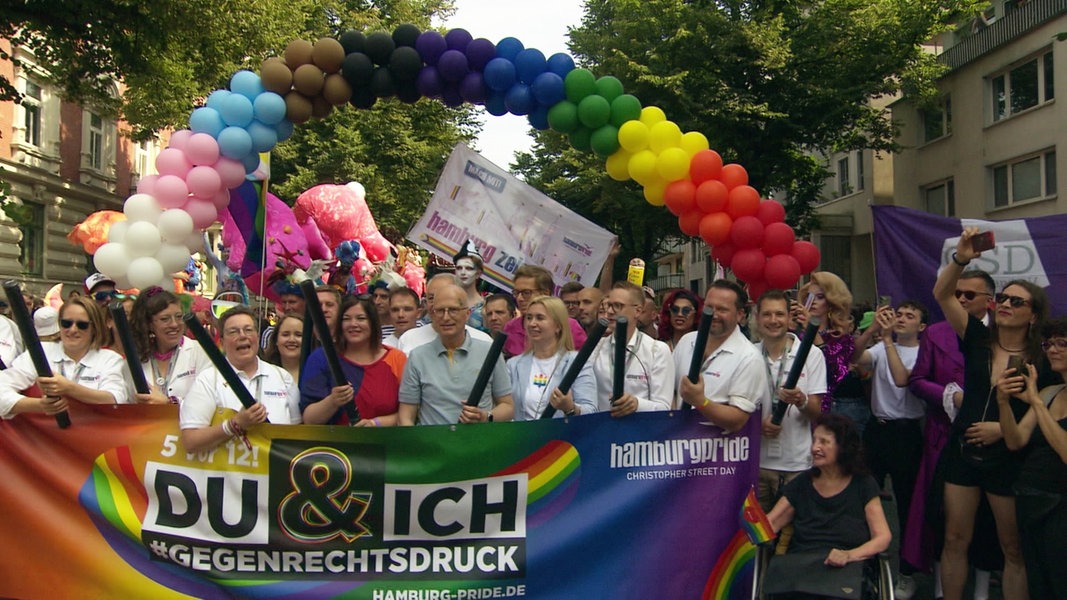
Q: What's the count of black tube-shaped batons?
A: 10